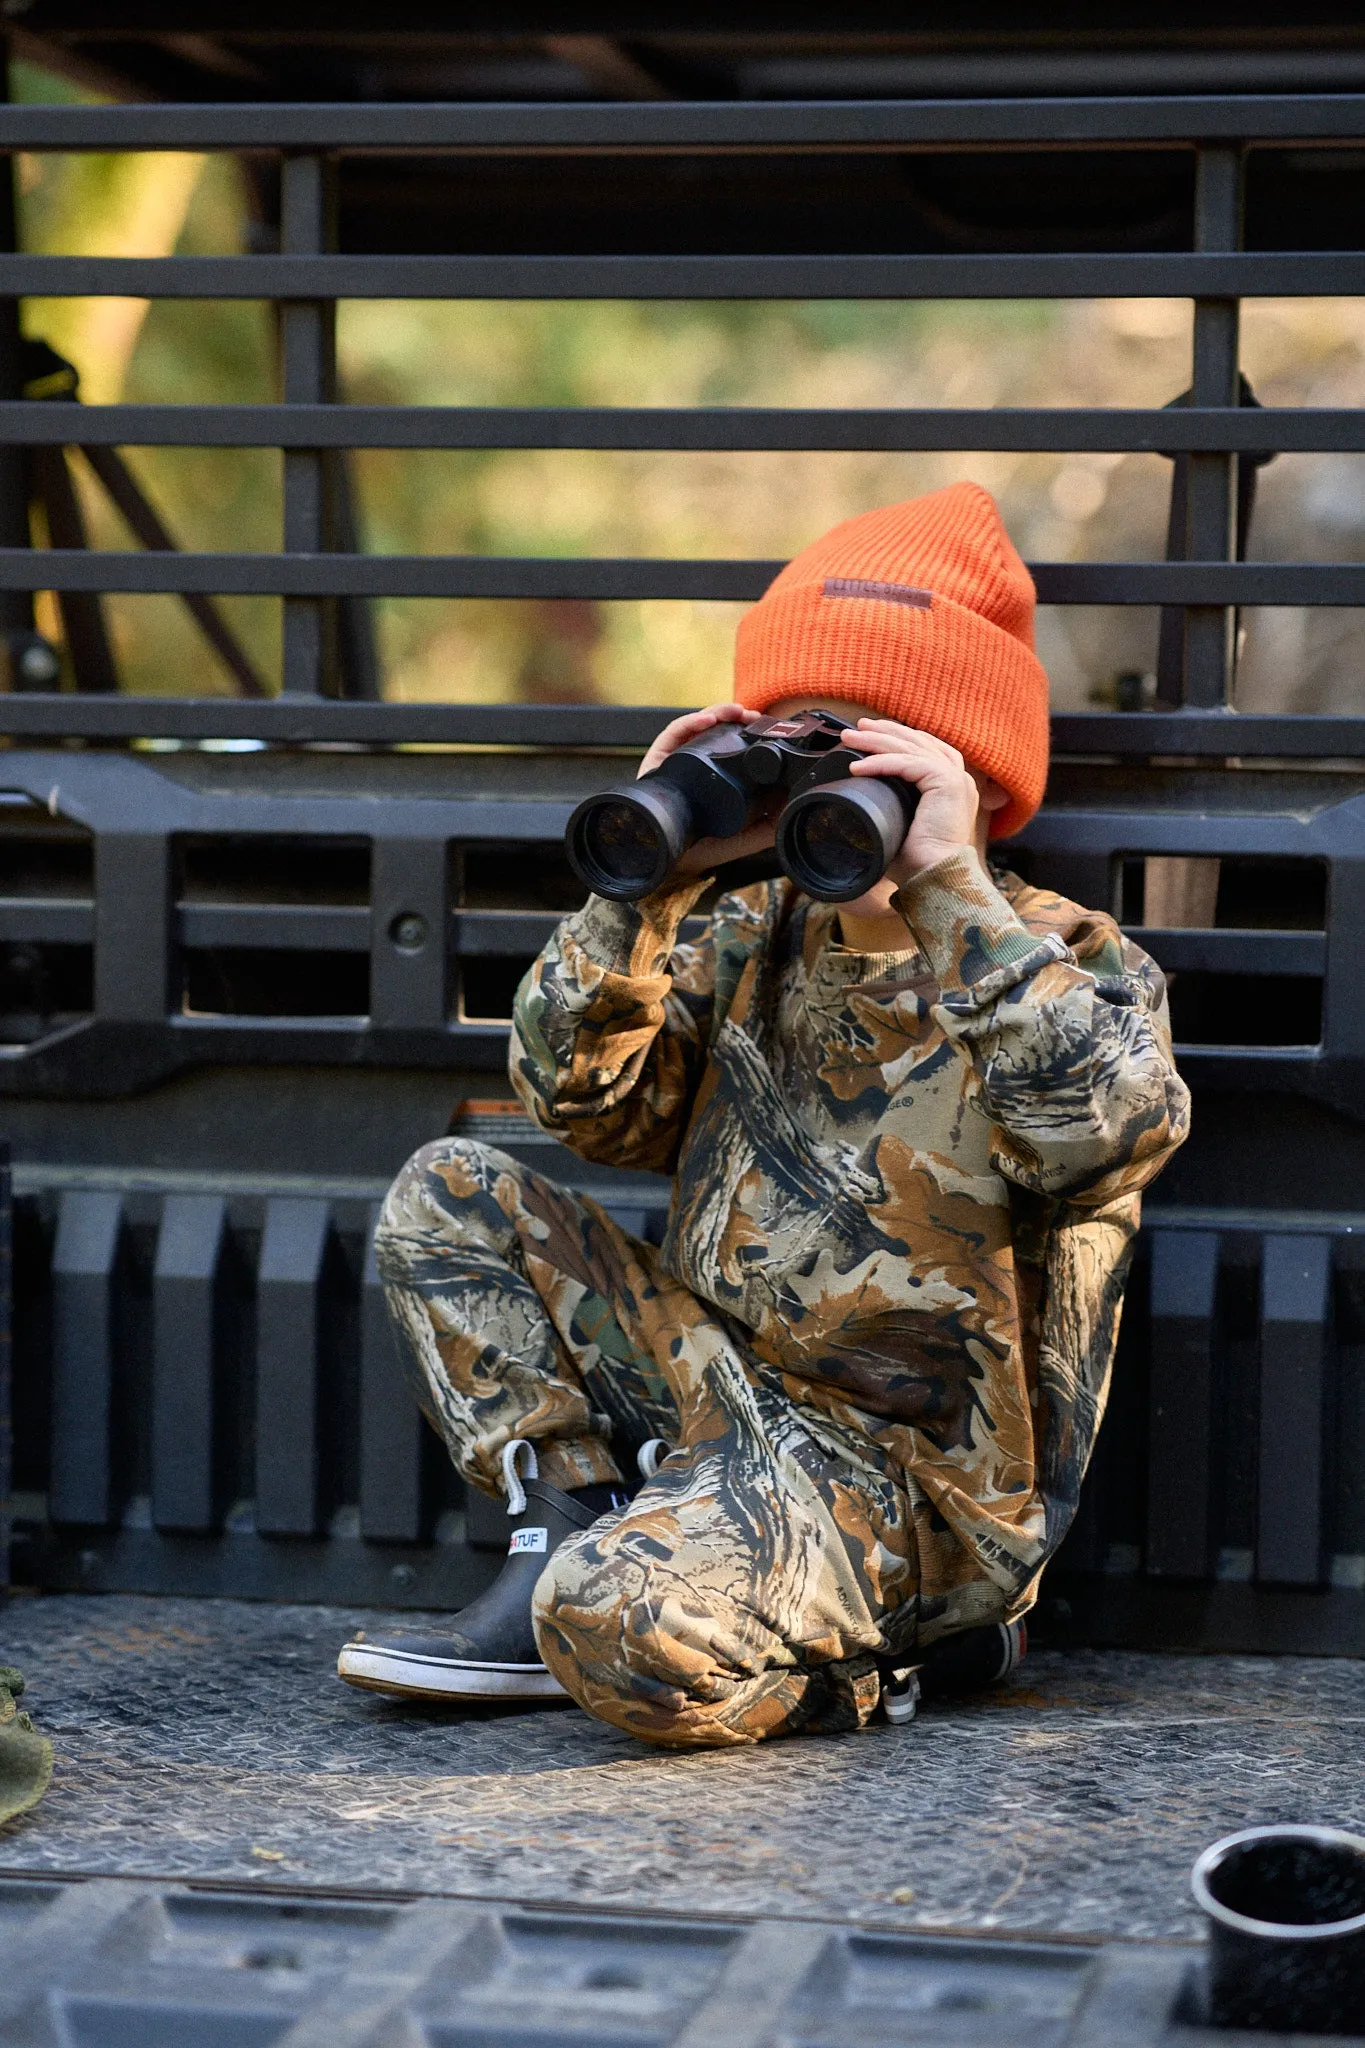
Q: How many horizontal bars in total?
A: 5